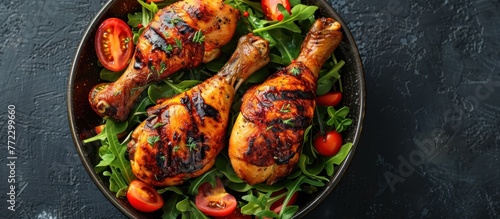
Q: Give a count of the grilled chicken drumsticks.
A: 3